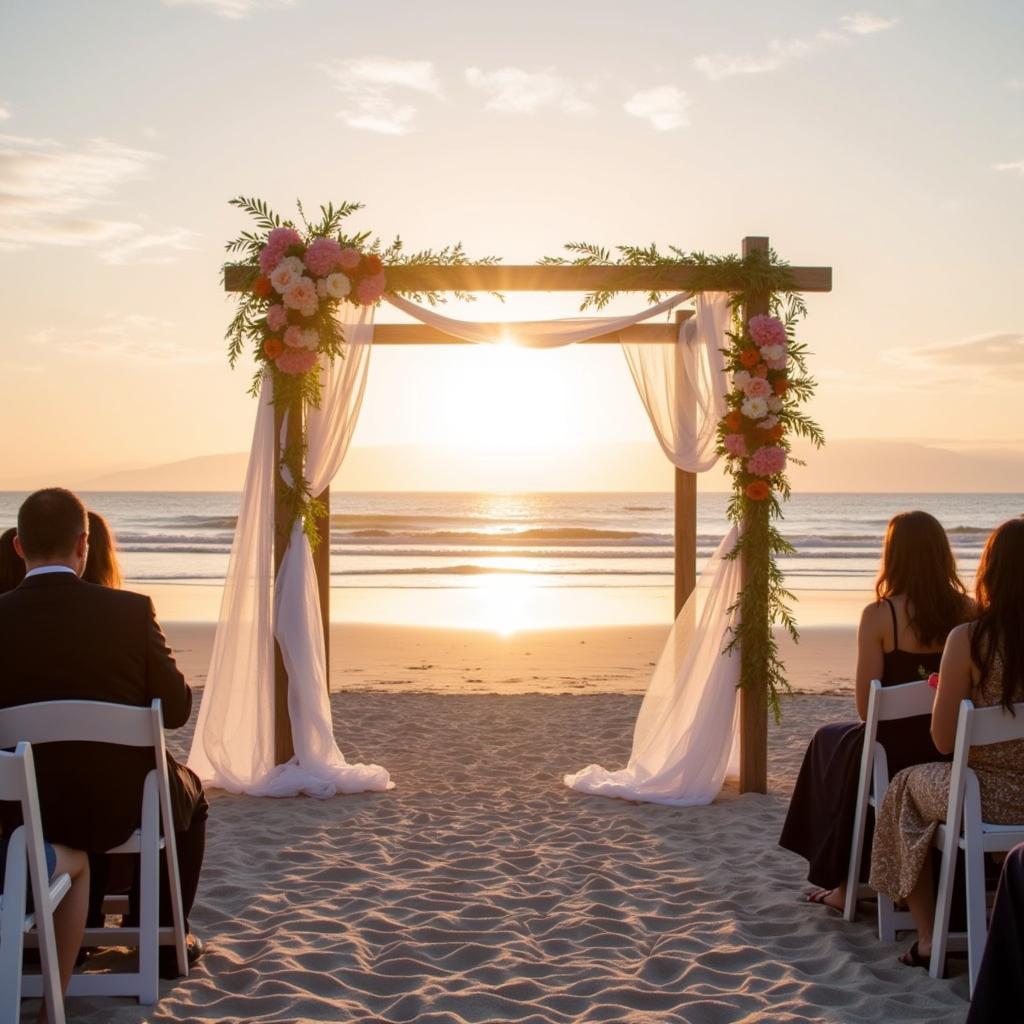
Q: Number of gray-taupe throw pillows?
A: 0